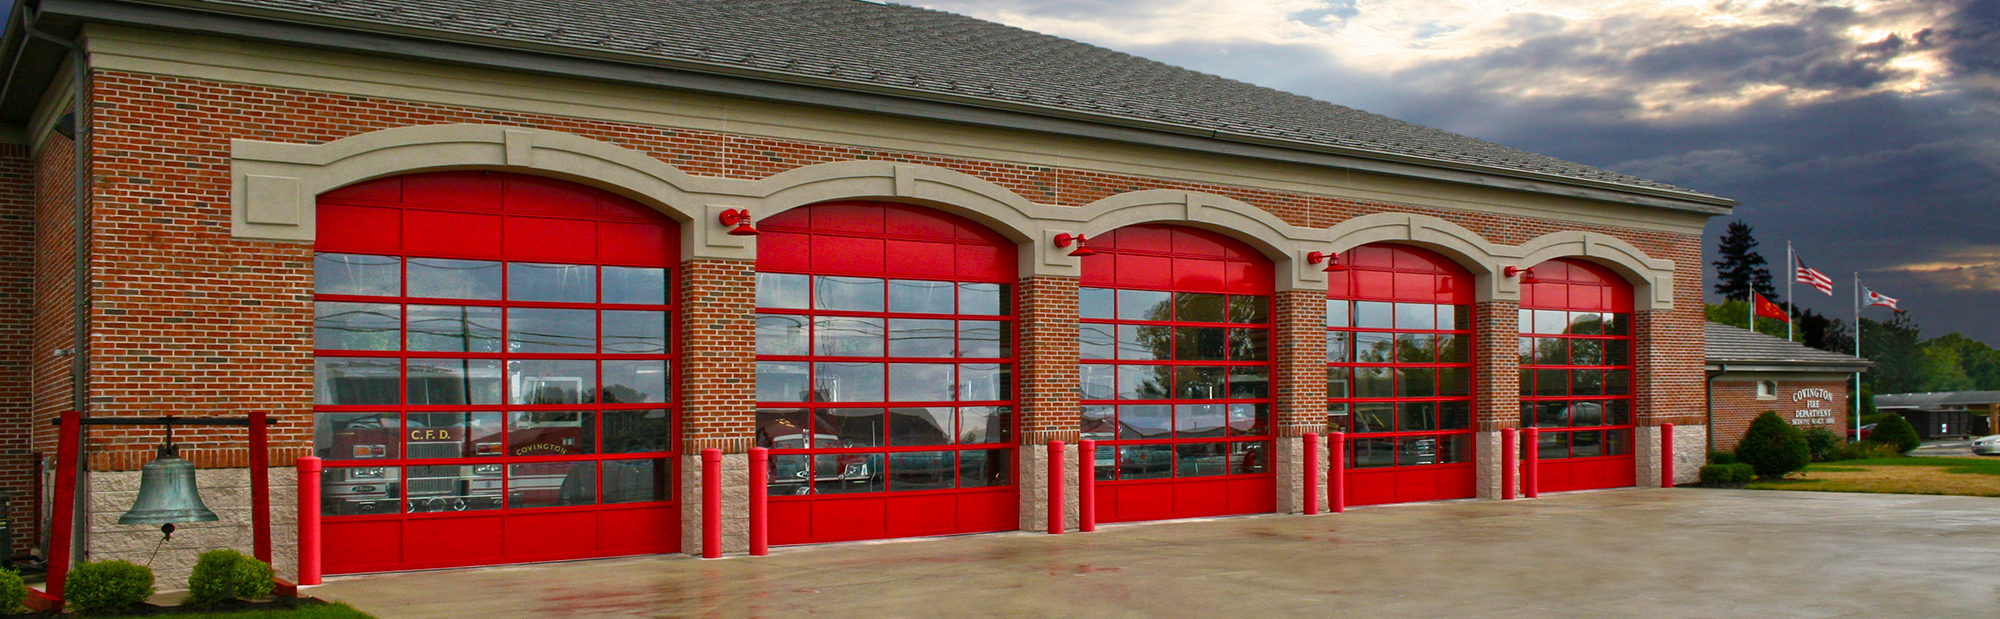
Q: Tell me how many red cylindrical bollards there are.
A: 10